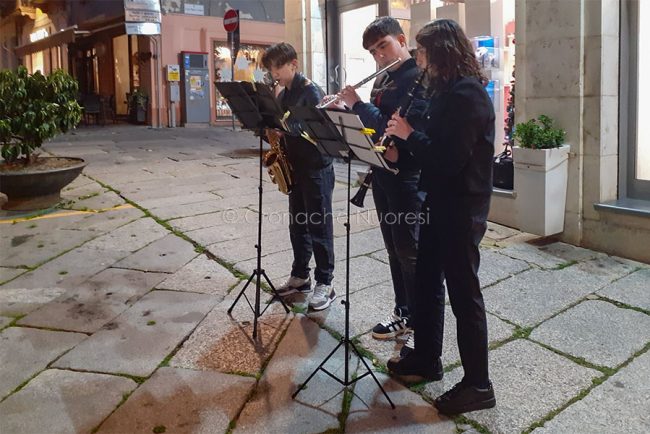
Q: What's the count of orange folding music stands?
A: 0